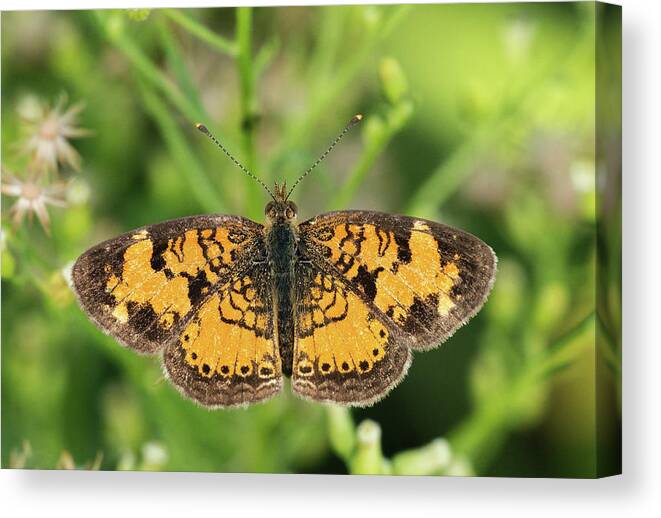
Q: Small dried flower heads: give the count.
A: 2